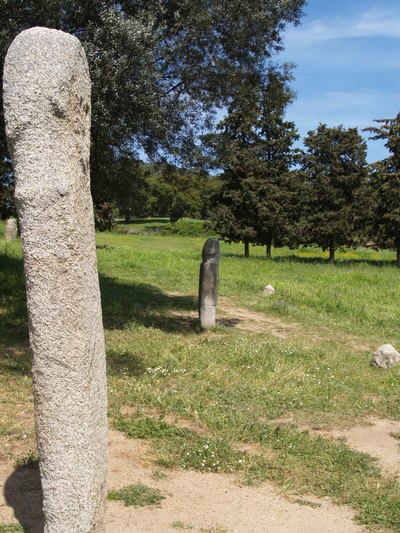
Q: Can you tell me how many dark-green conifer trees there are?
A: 4